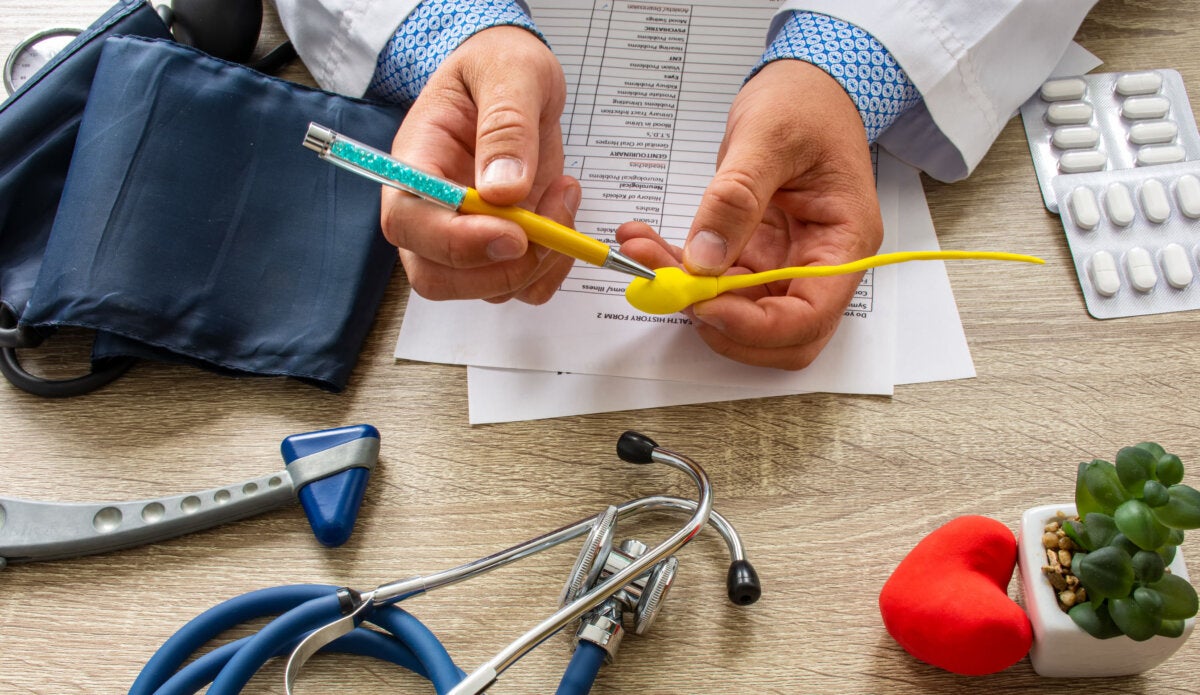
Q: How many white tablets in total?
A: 15